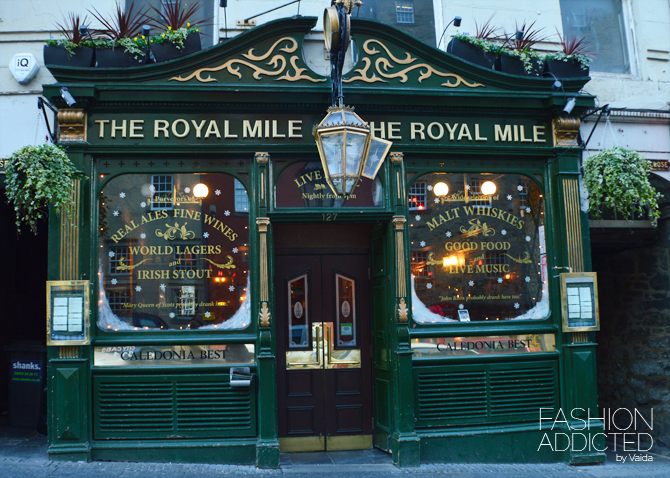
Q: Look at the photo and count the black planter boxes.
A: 6